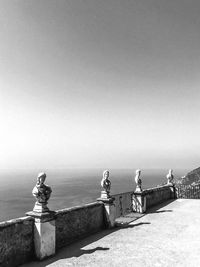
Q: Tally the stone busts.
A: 4